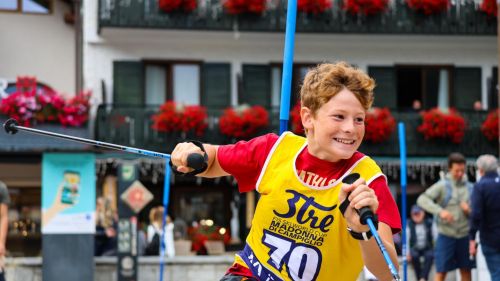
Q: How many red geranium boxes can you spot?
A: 12